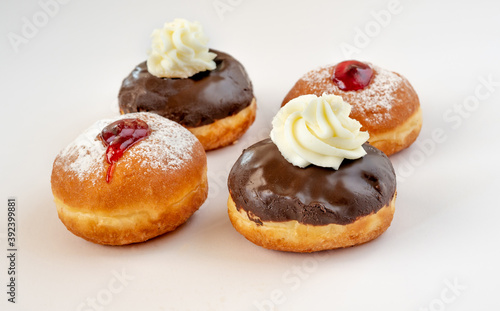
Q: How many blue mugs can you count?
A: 0